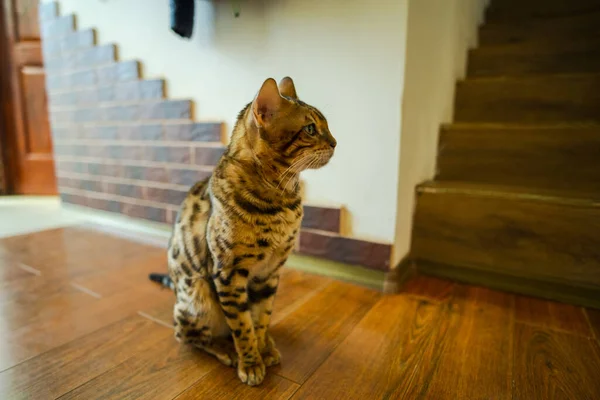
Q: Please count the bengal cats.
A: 1